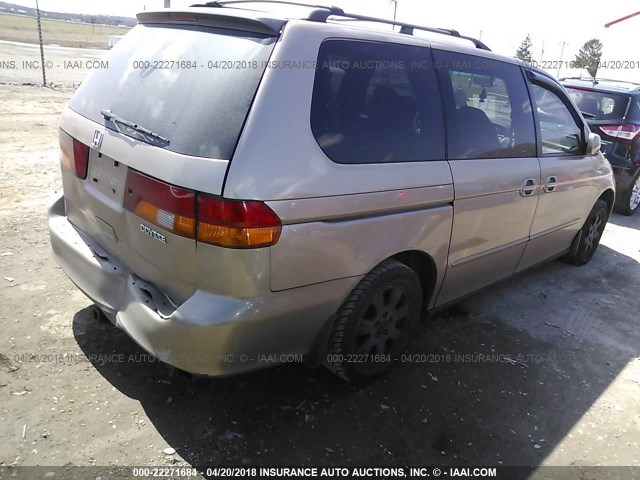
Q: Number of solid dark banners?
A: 1